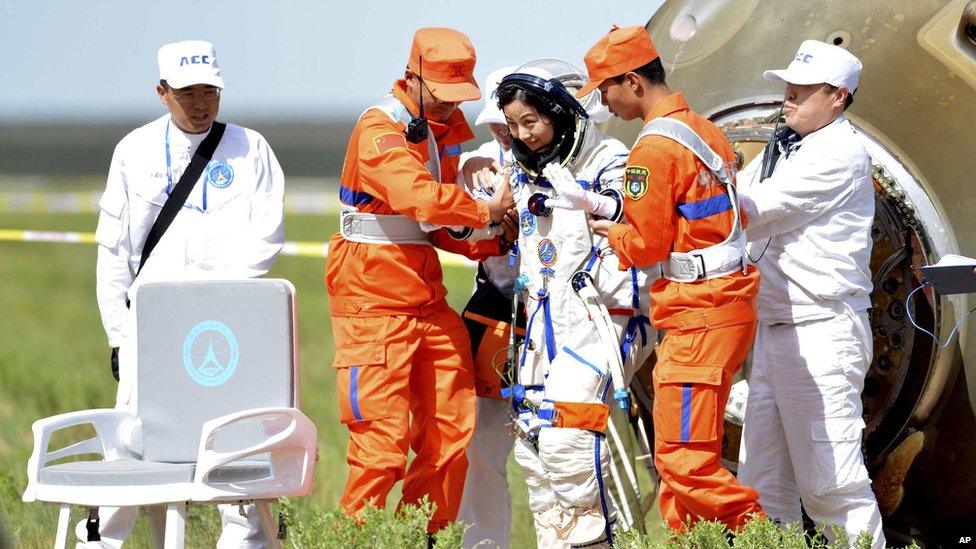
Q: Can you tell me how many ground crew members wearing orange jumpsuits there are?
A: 2